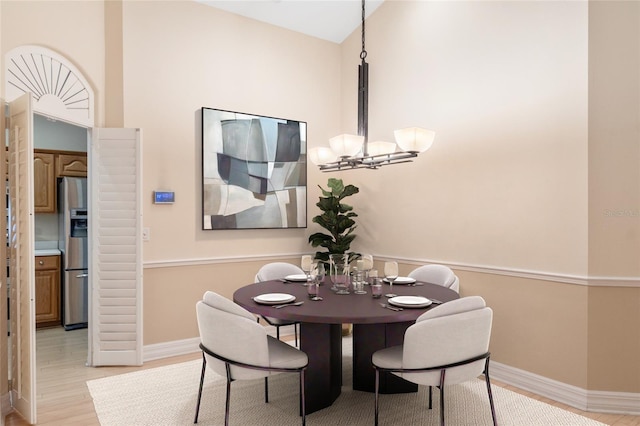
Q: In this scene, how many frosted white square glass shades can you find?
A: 4